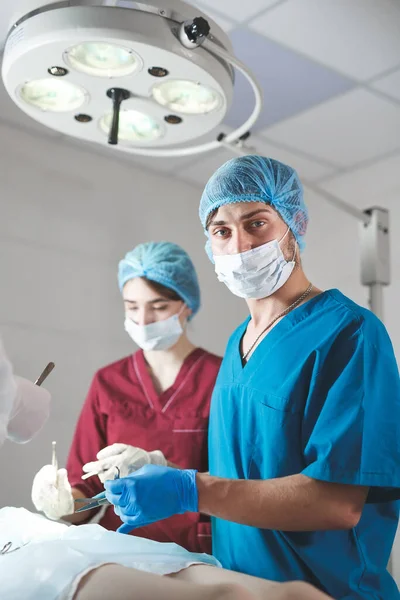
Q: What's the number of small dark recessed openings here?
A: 4